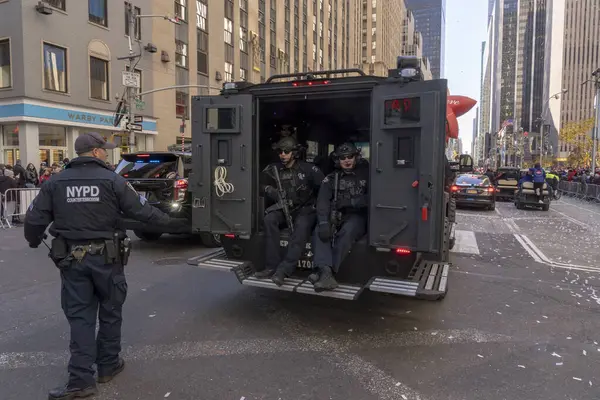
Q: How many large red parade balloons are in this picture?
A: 1